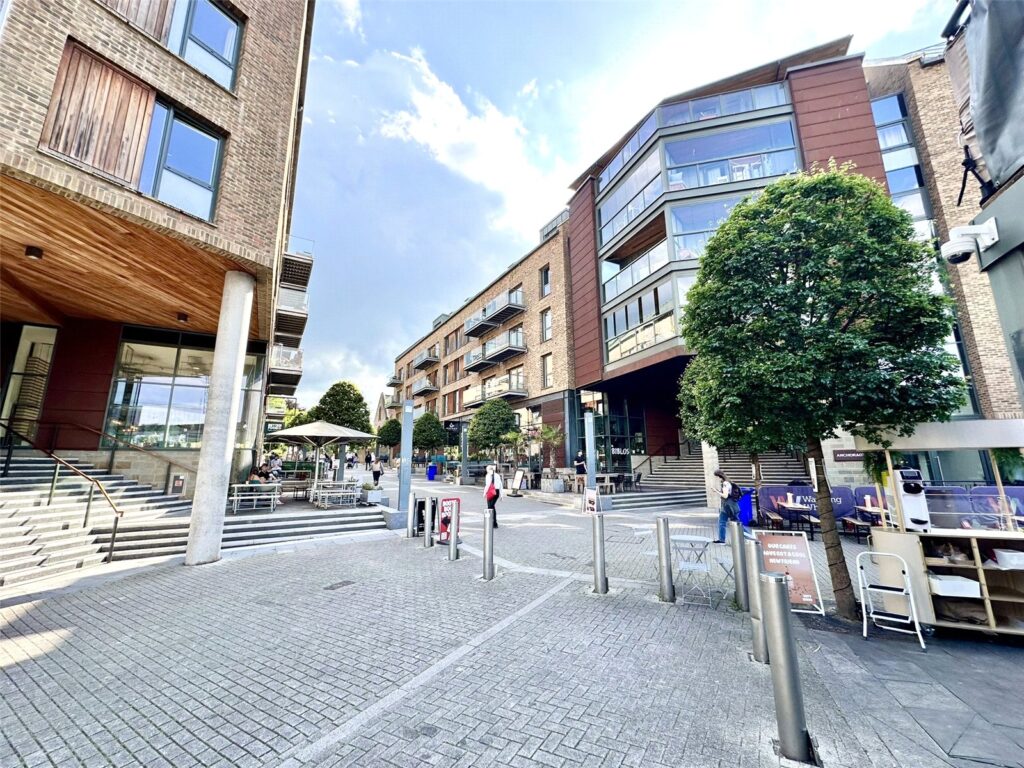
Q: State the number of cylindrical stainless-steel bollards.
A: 9